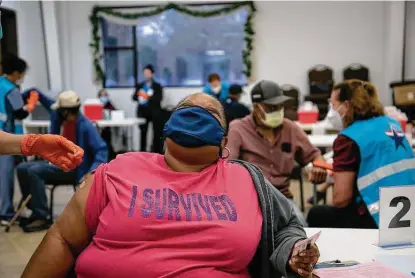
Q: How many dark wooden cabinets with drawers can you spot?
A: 0